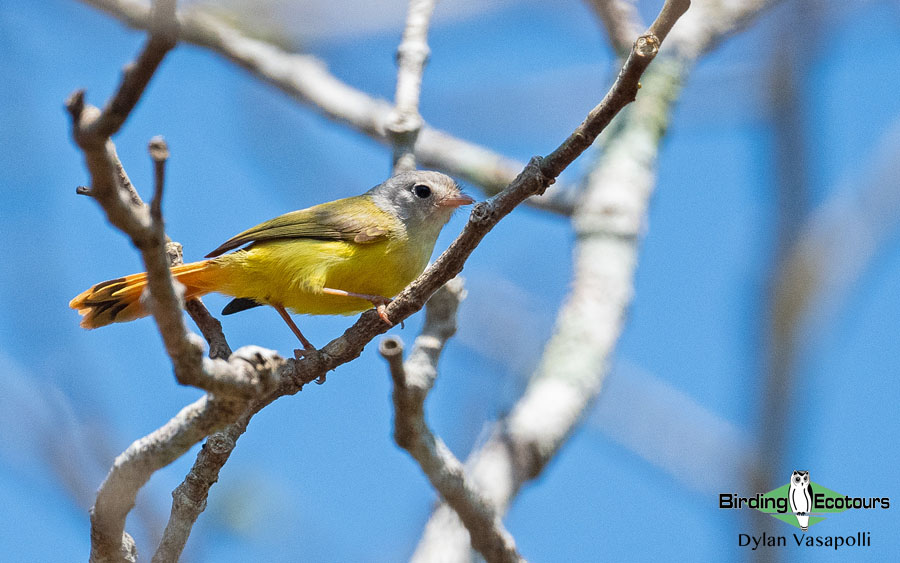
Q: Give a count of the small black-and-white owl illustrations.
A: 1